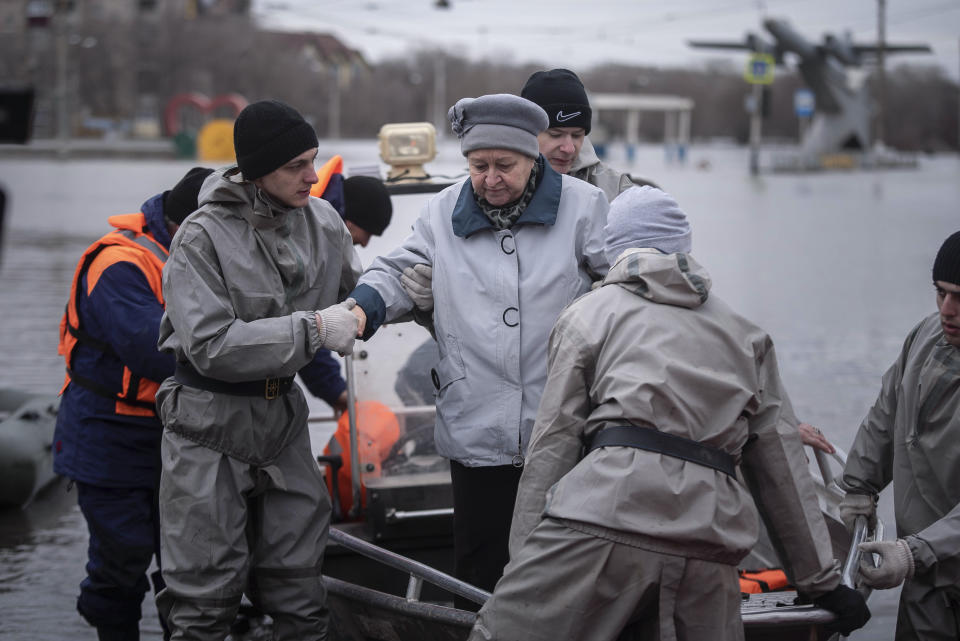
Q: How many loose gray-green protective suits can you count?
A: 4